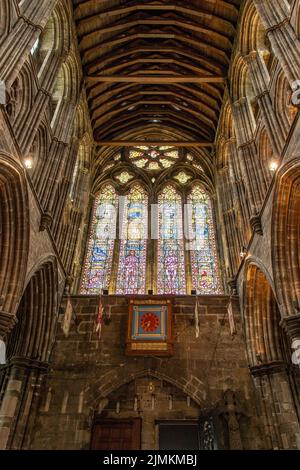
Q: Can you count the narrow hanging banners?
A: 4